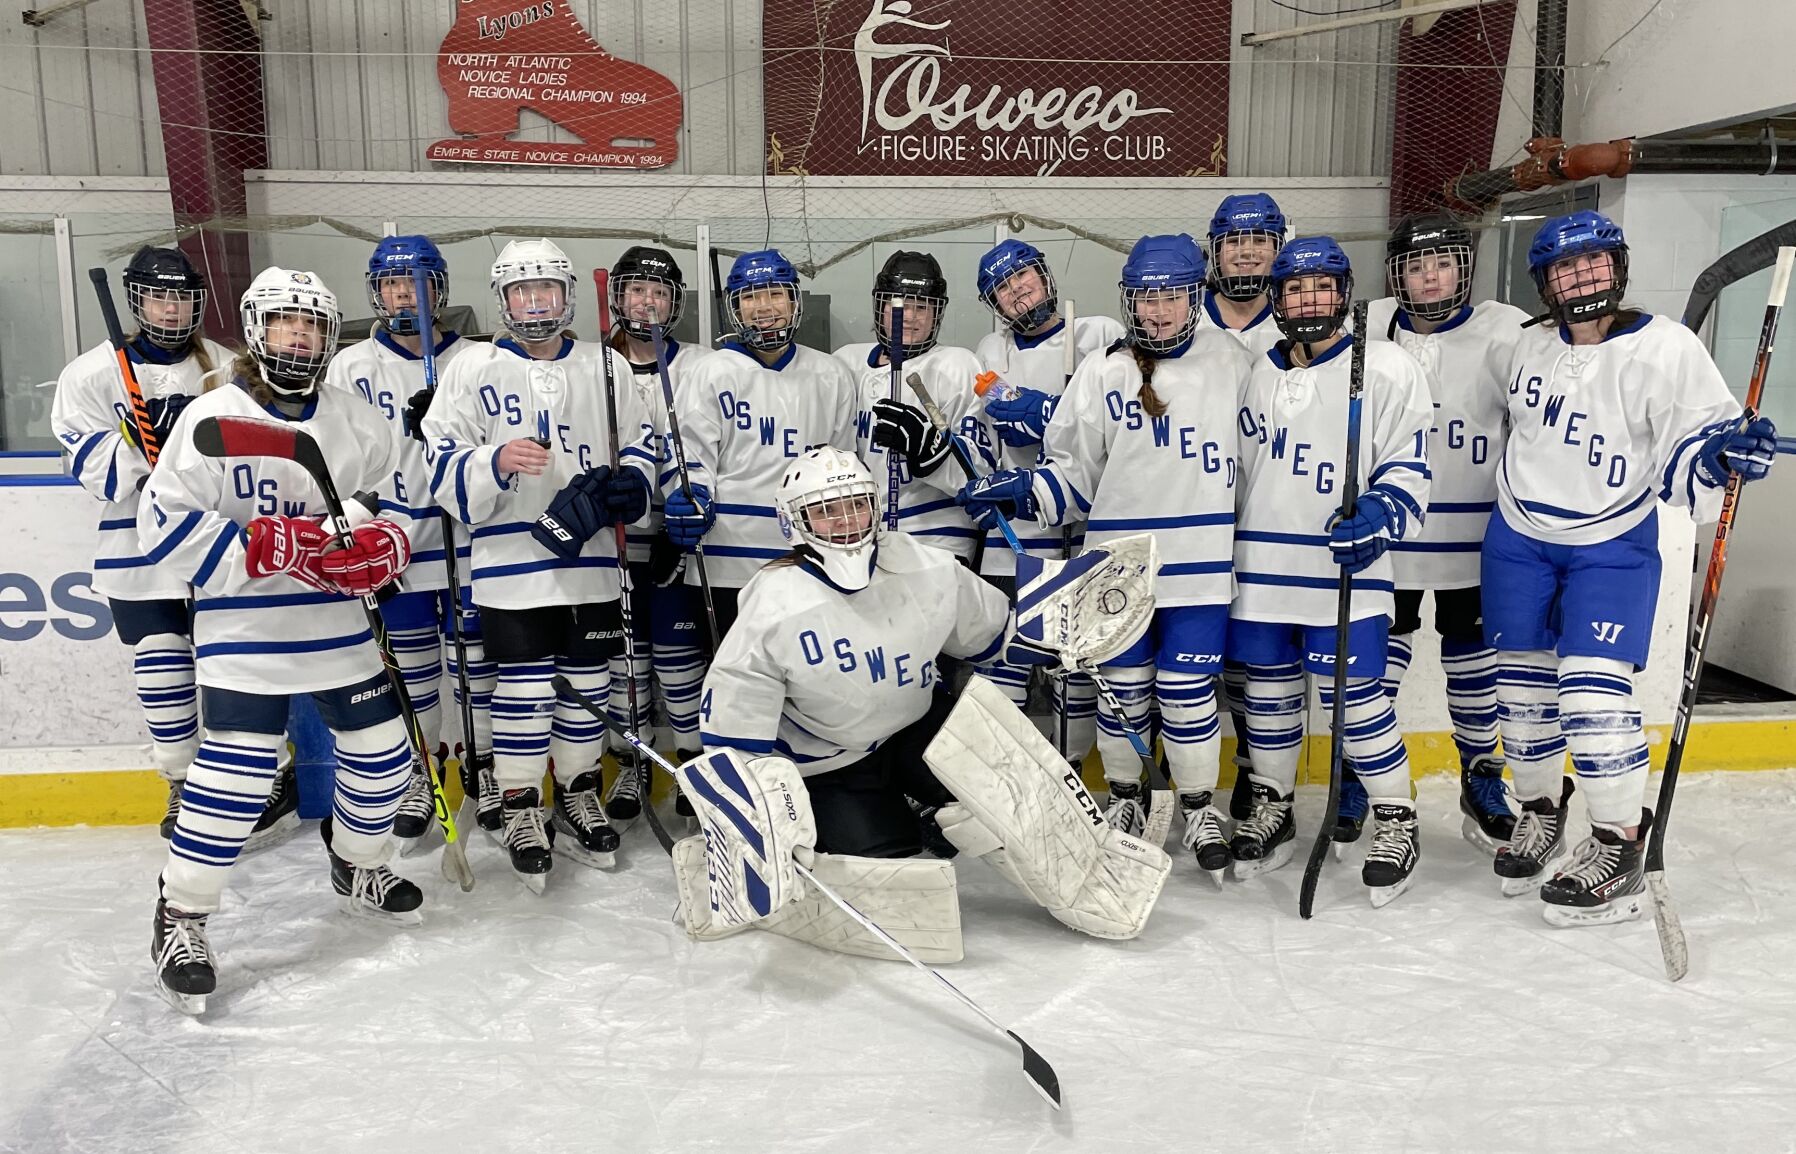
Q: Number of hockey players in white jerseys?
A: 14